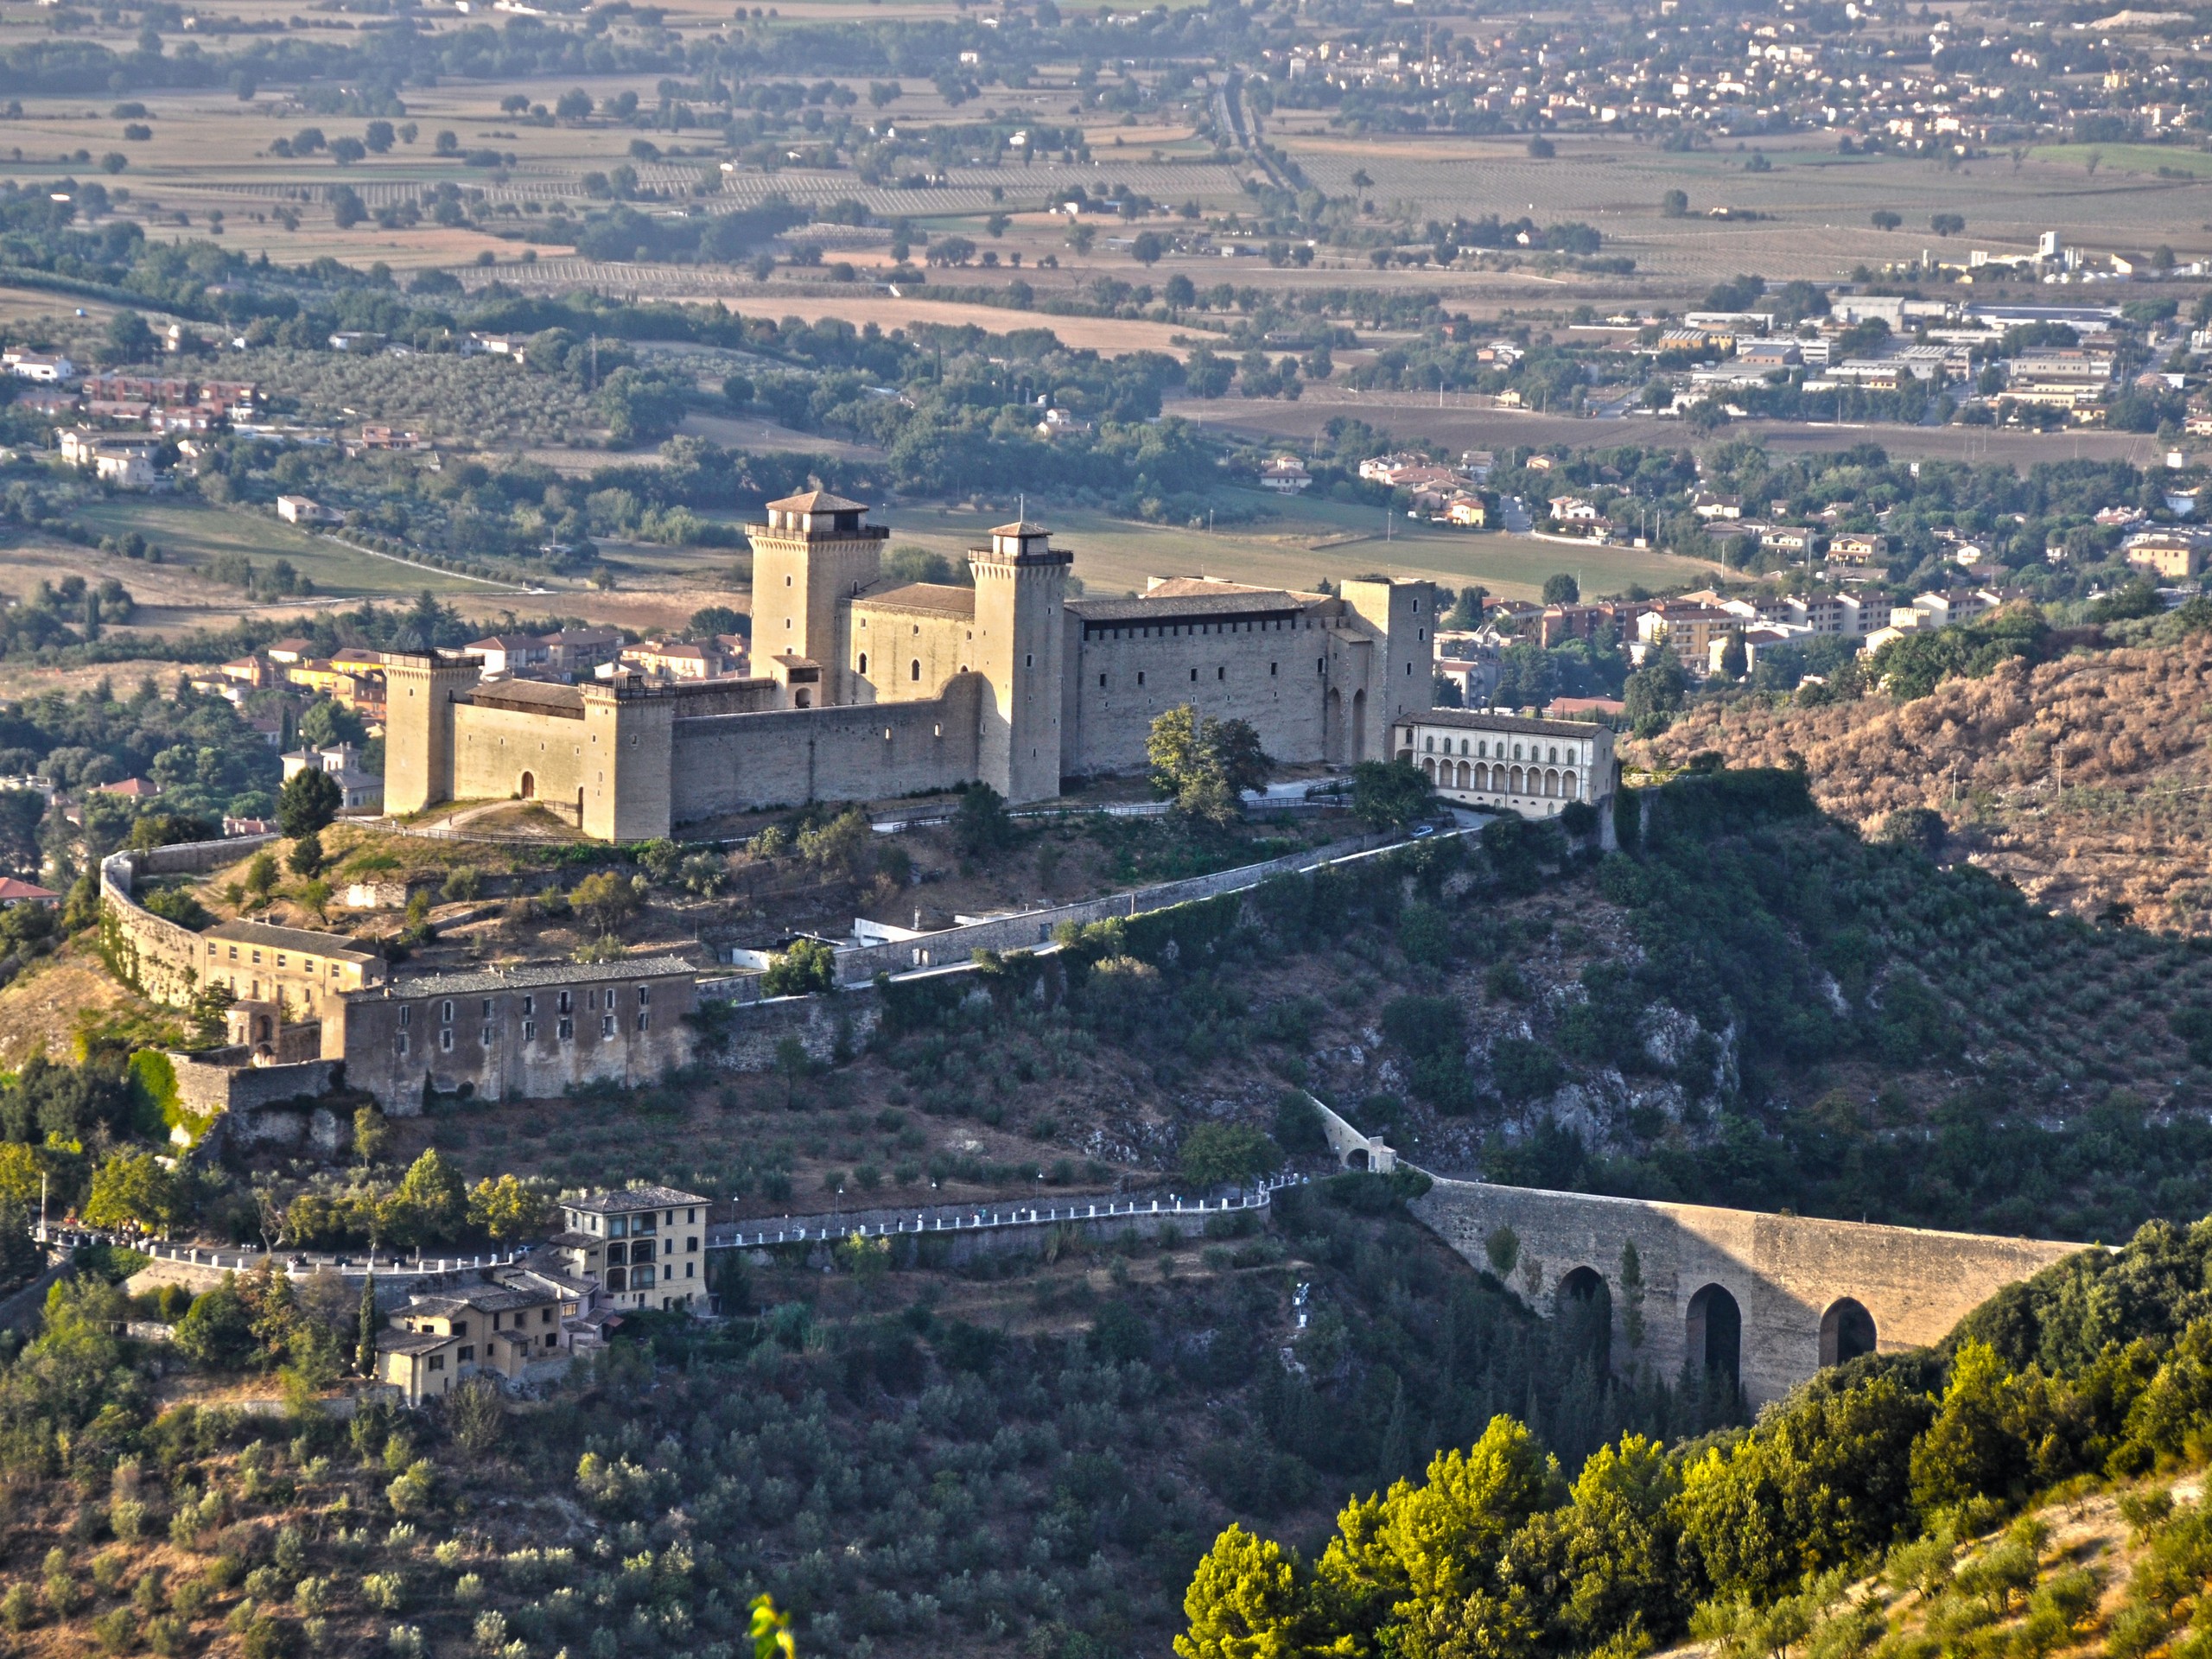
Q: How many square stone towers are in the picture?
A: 5